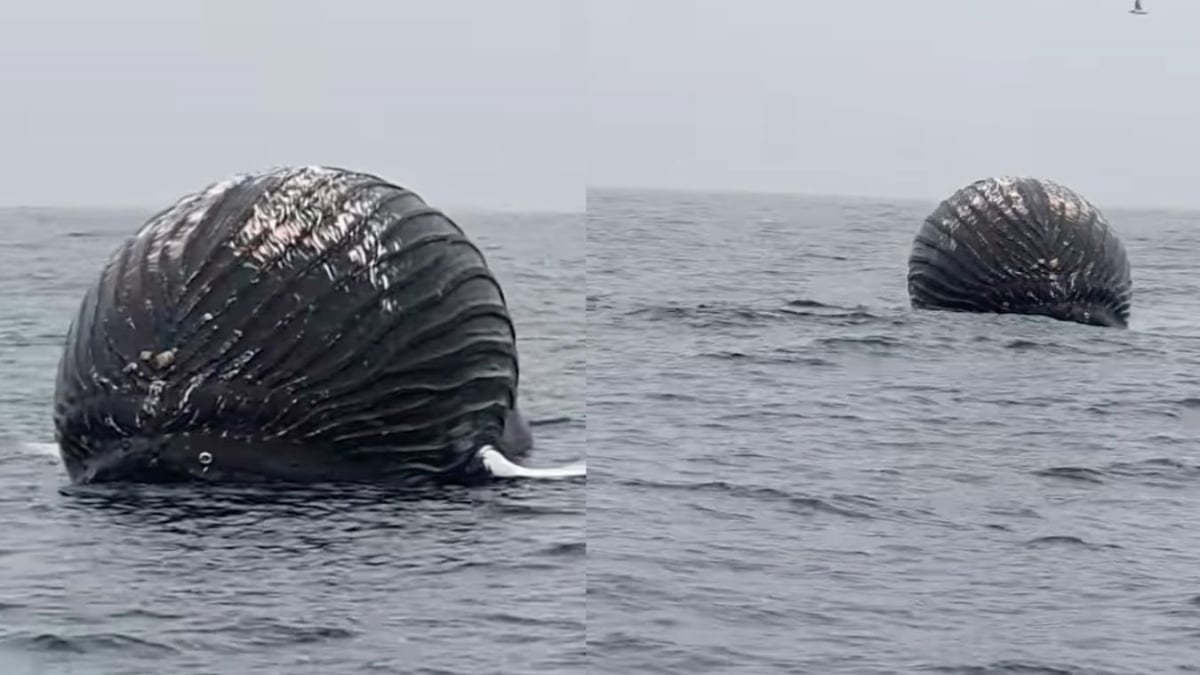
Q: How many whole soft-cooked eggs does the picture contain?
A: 0